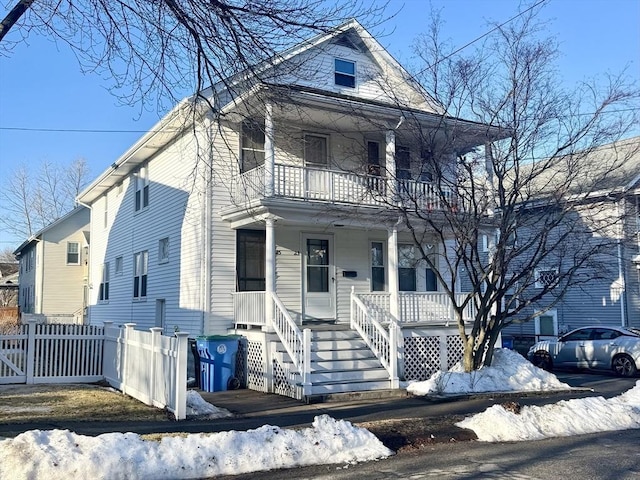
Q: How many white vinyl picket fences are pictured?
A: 1